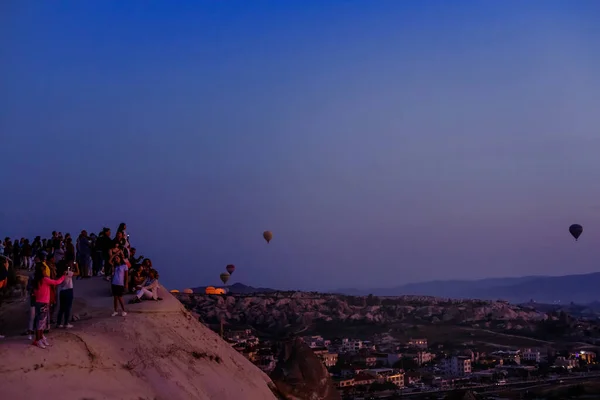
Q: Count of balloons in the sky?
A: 4